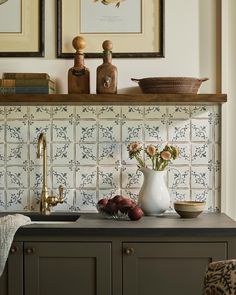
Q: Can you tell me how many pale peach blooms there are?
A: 4